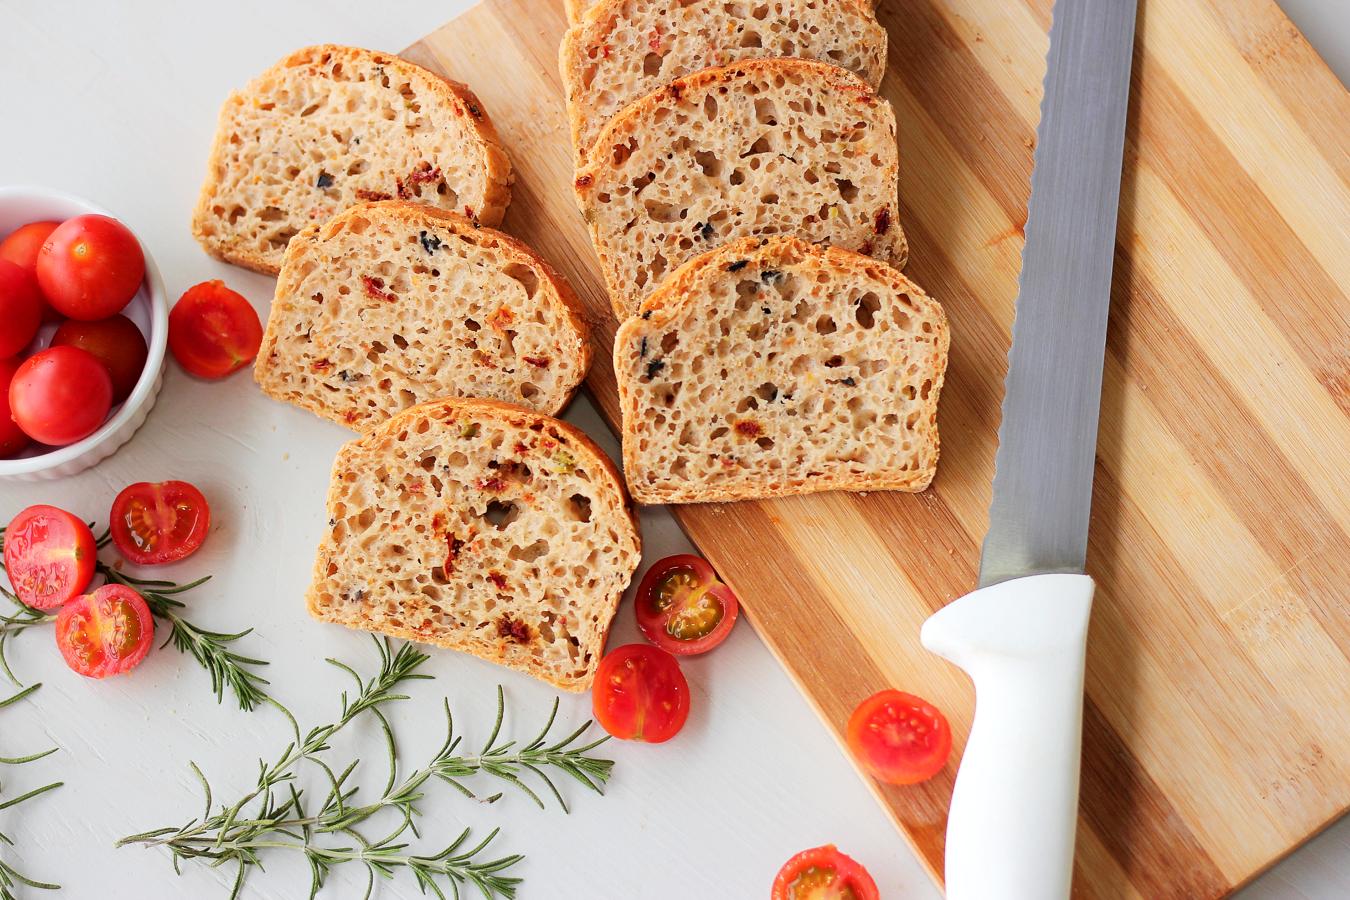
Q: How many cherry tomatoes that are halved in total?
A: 8